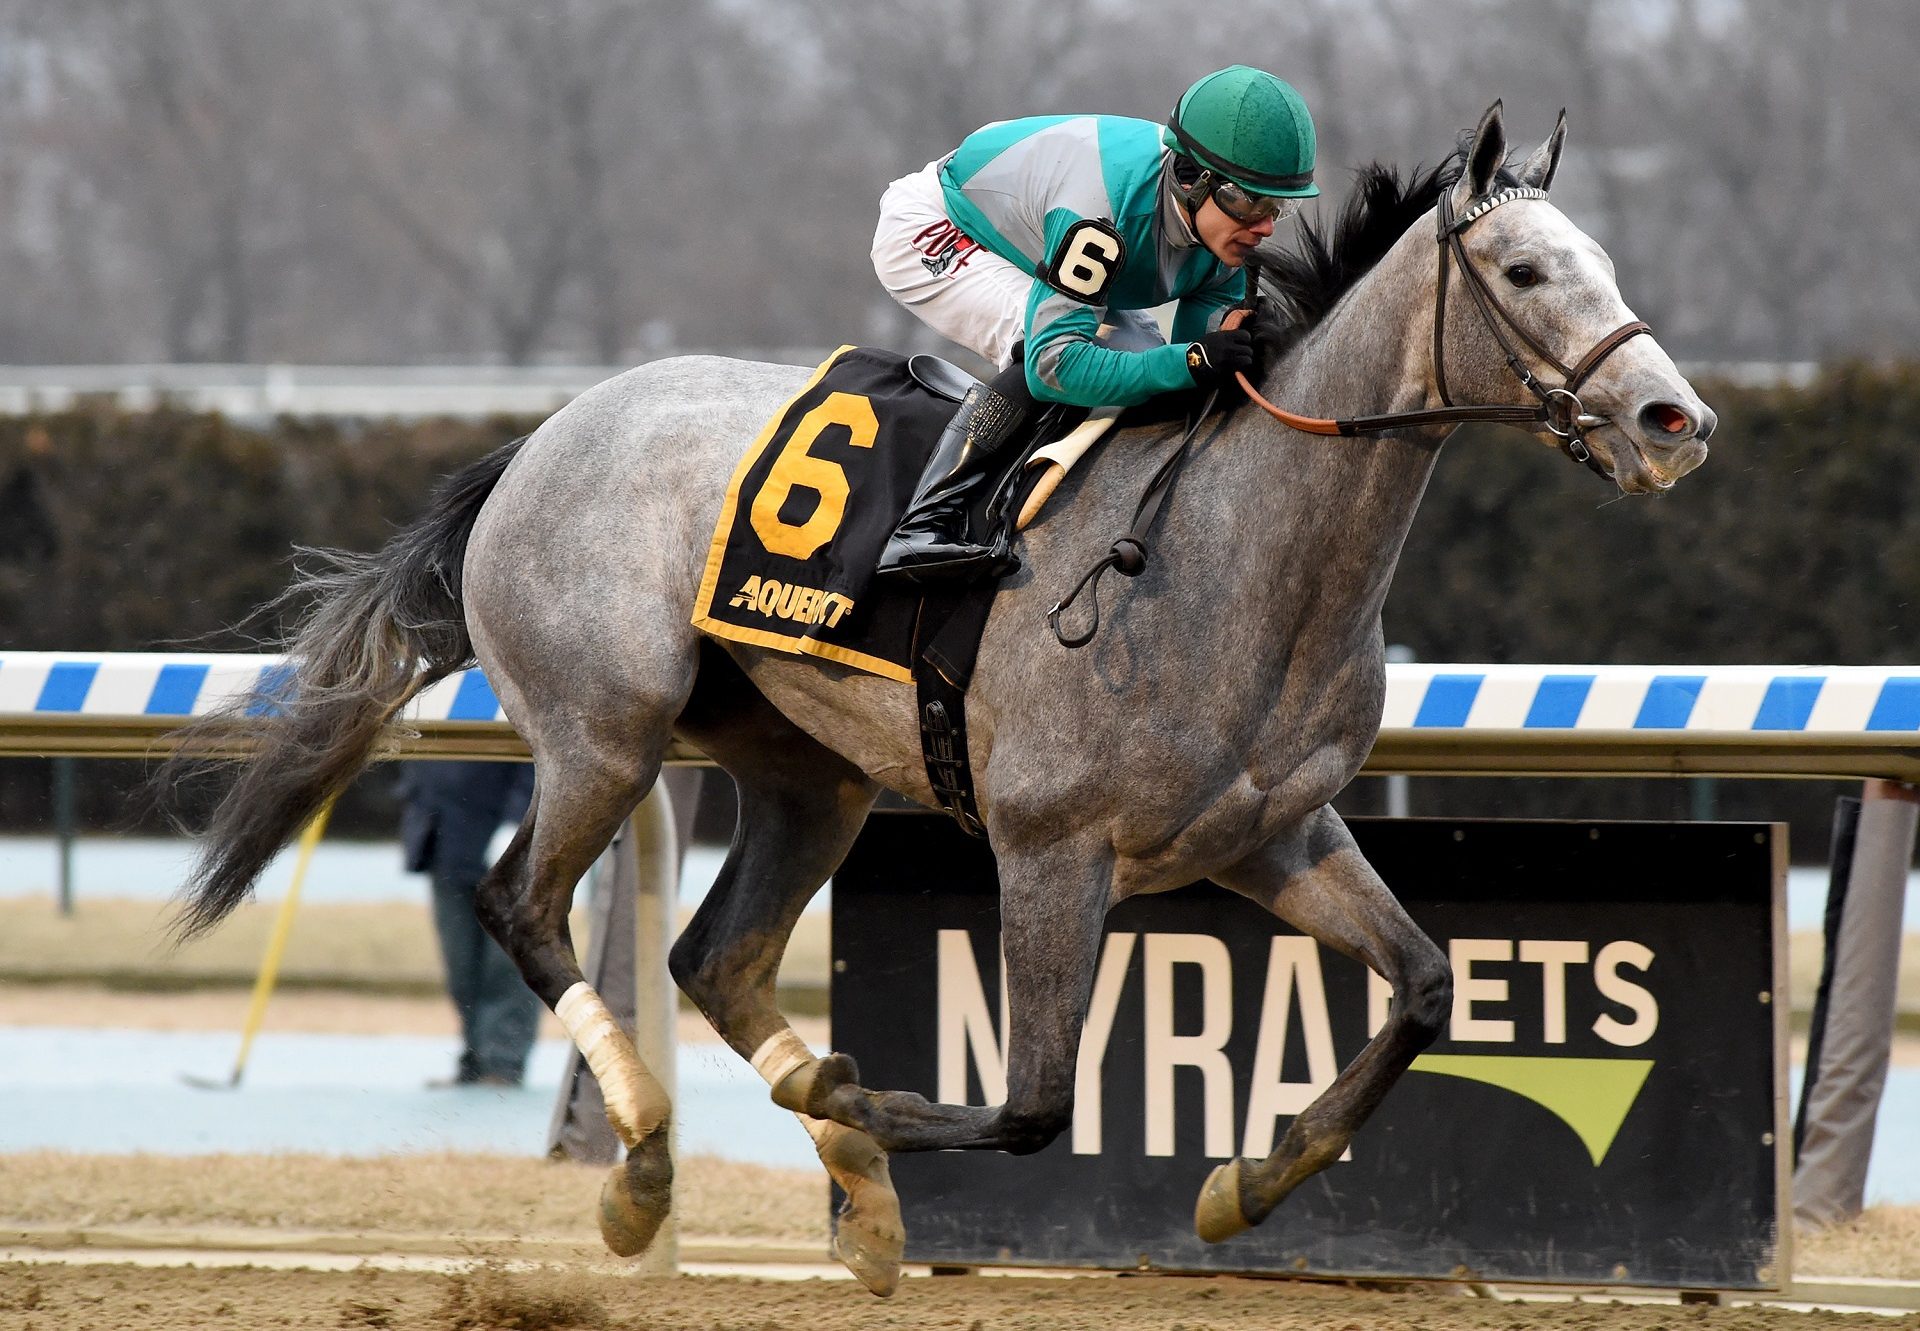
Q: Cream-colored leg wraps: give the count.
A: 2